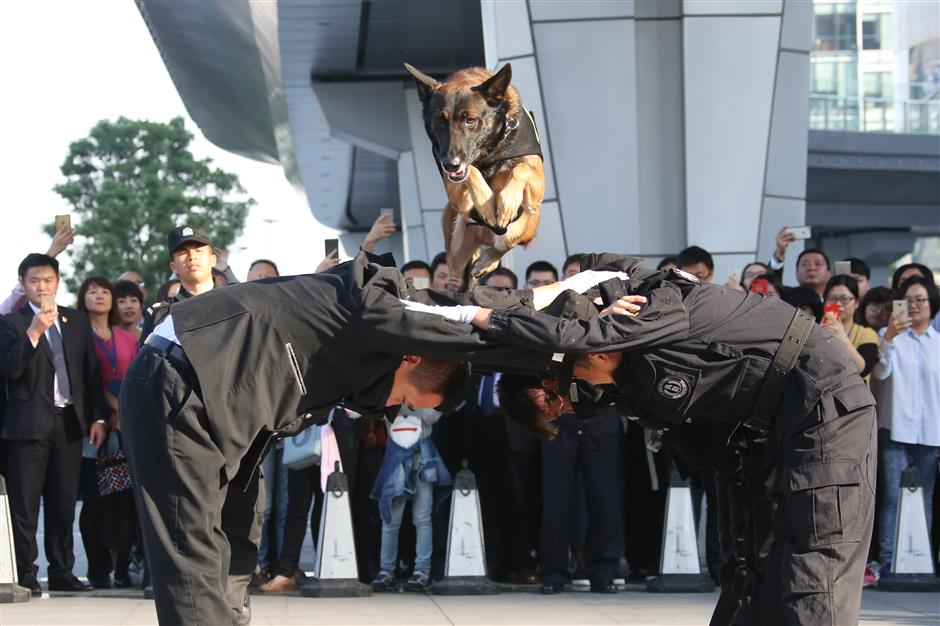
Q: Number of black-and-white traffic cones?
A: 5